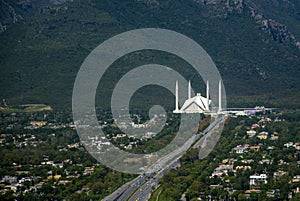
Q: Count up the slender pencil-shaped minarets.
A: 4